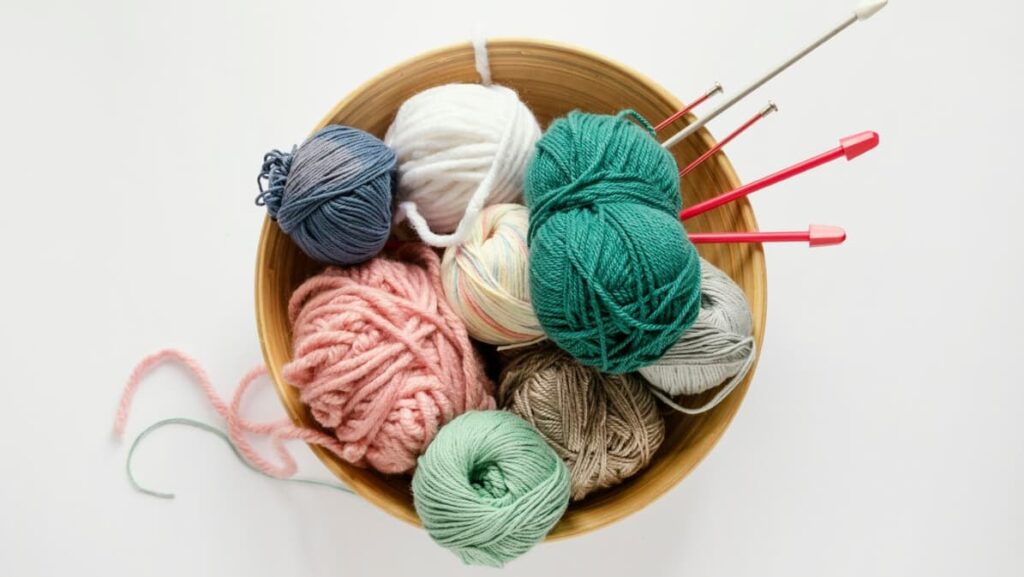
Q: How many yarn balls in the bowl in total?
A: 8